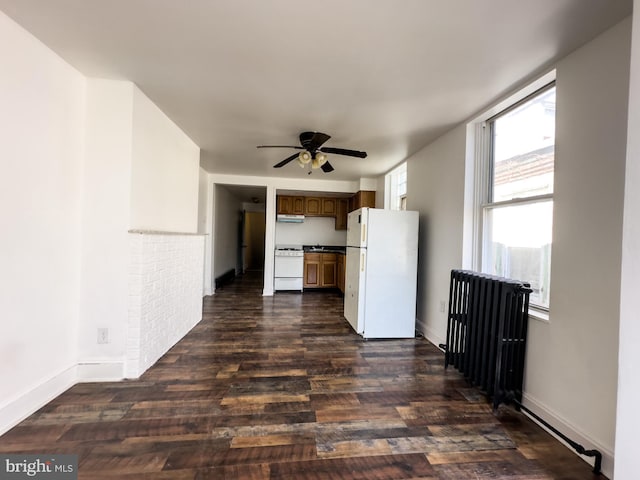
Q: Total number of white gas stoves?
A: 1